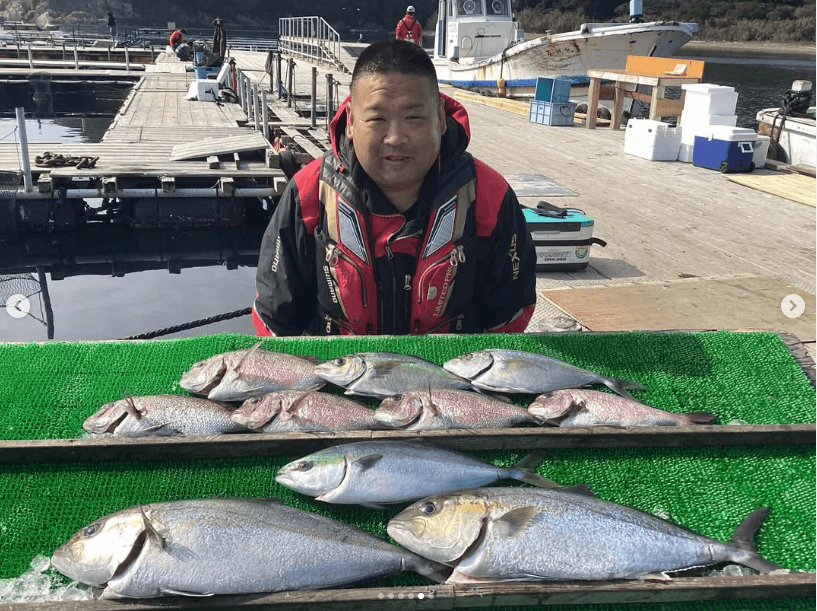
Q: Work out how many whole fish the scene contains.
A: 10